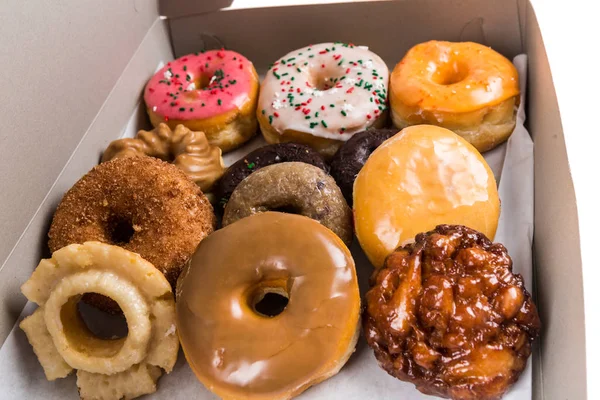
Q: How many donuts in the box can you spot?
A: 12